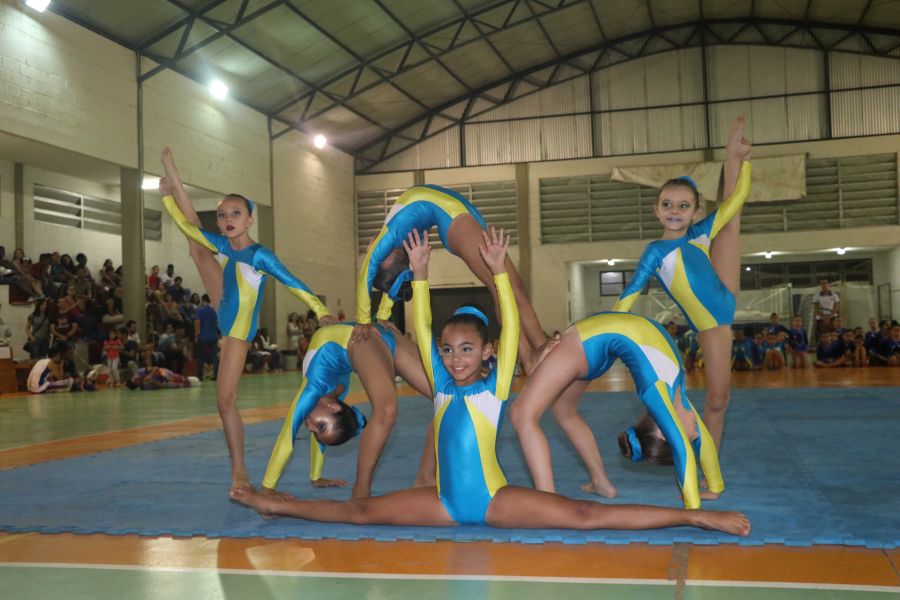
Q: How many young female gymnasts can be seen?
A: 6